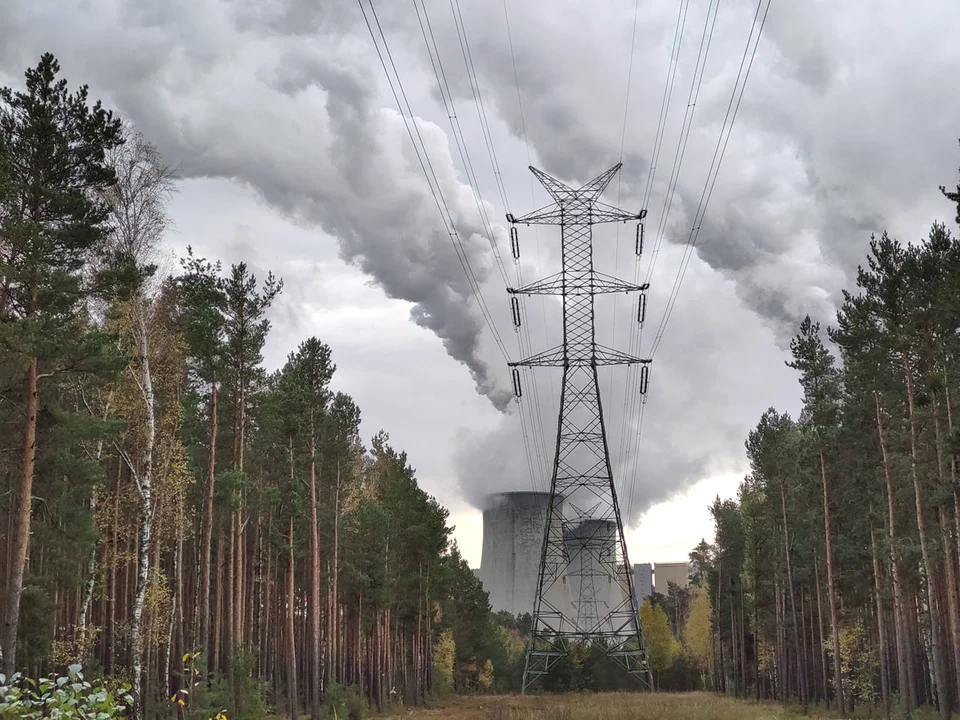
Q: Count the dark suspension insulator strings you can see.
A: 6